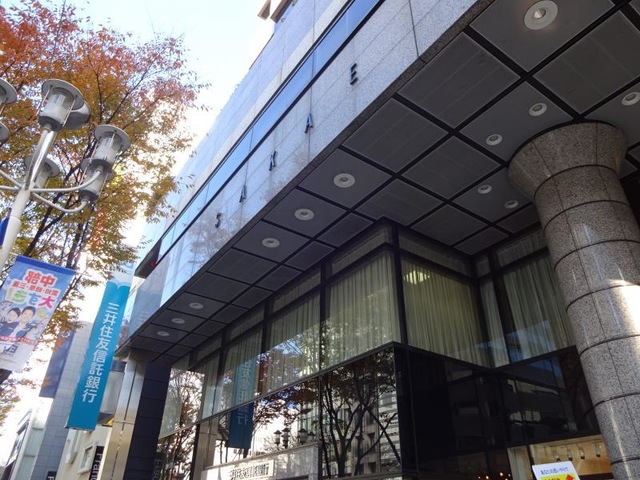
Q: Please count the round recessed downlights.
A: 12